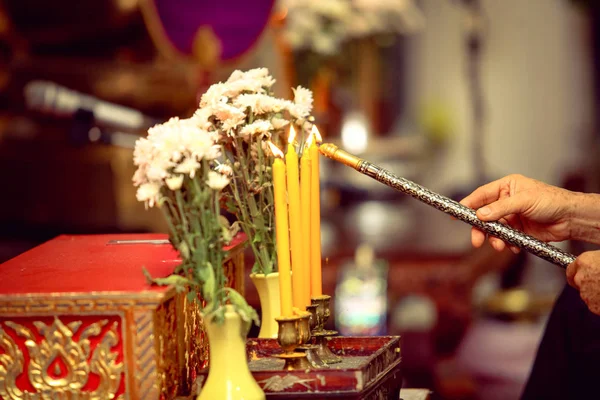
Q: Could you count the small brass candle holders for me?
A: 4